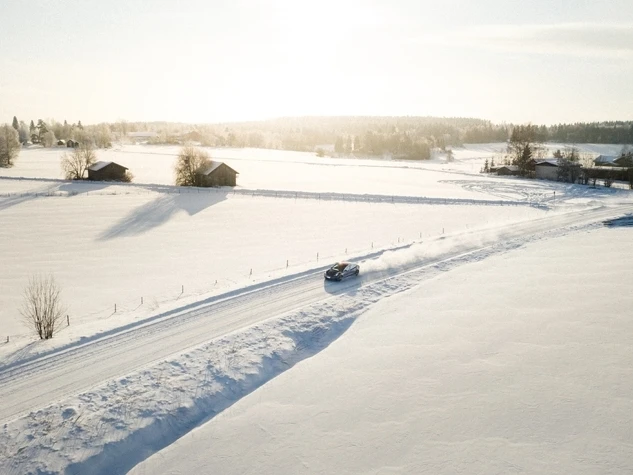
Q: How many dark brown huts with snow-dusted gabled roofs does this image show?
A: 2